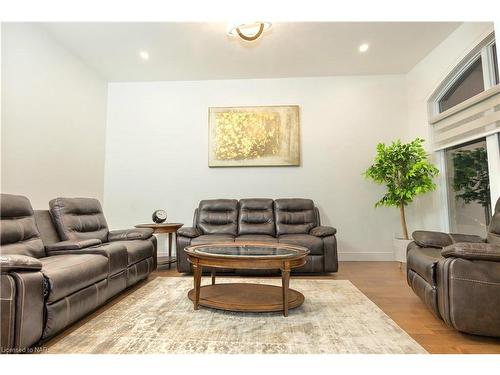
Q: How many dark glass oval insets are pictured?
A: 1